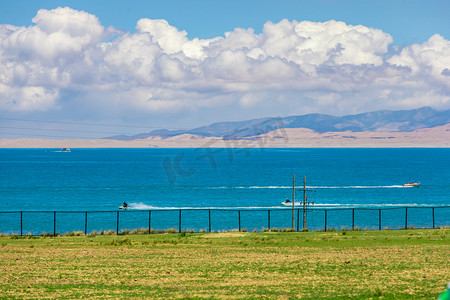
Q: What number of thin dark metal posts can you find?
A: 15